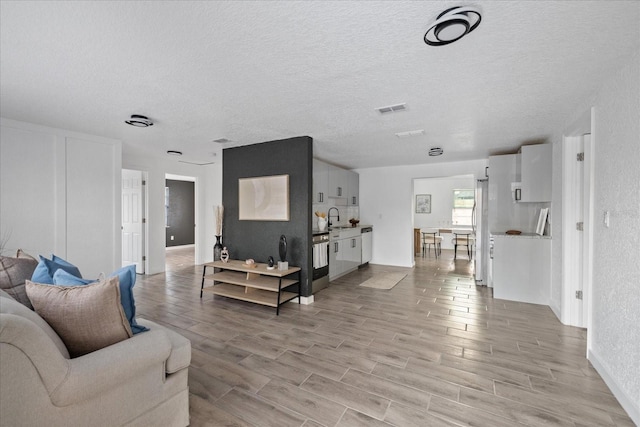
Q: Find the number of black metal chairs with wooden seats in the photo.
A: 2